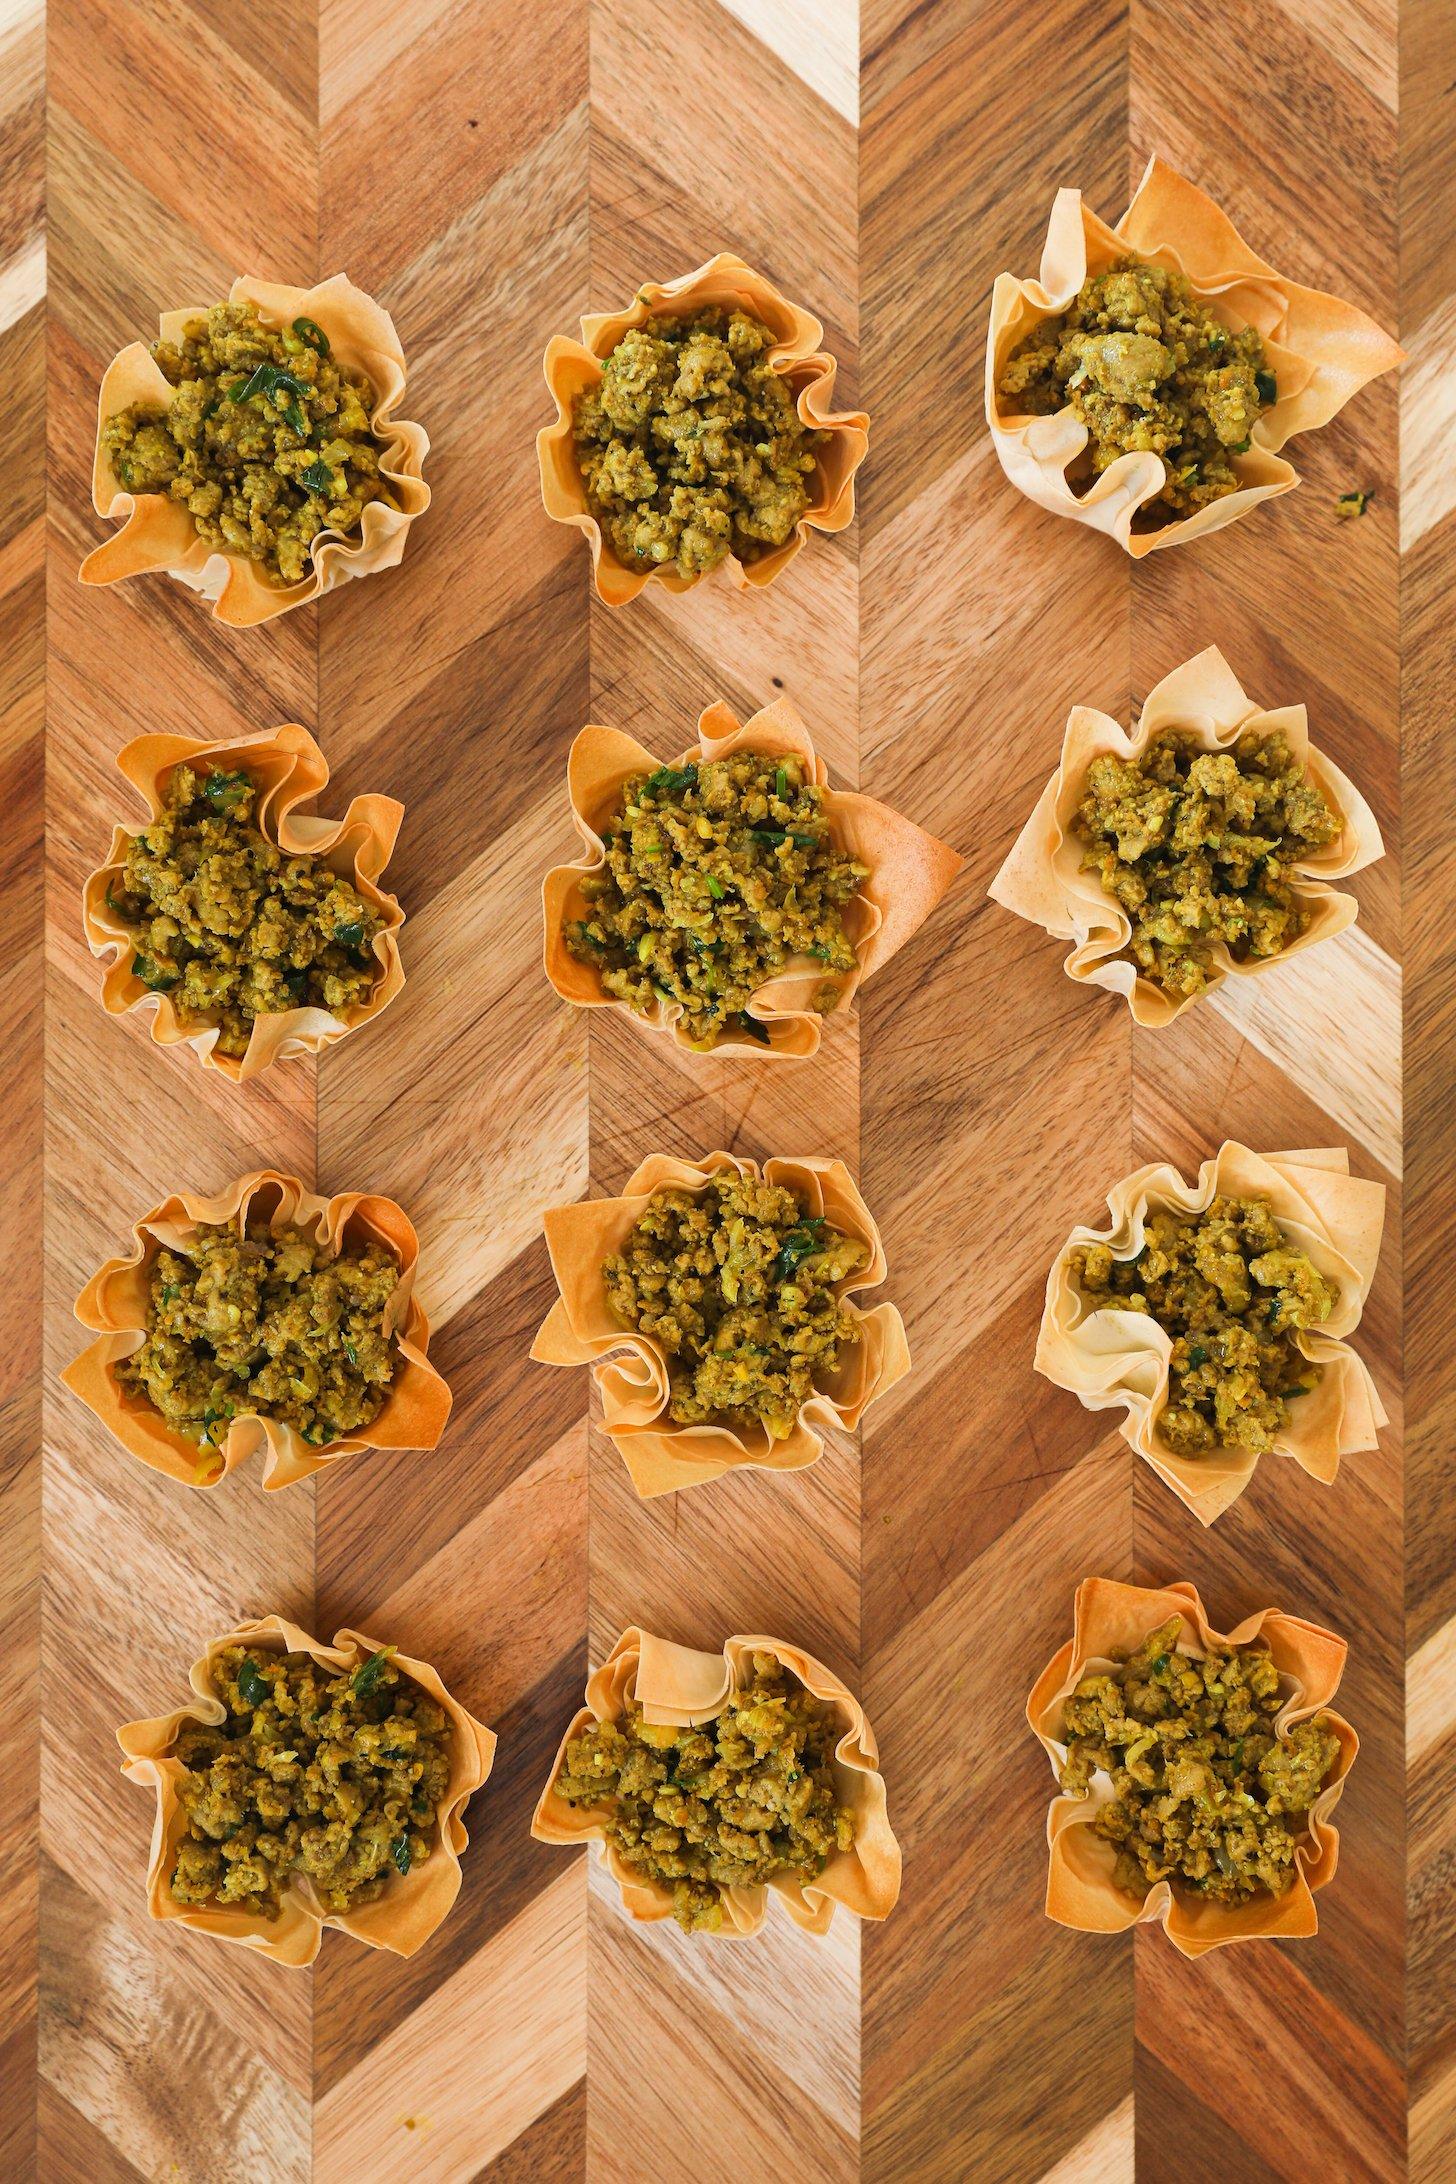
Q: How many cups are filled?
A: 12